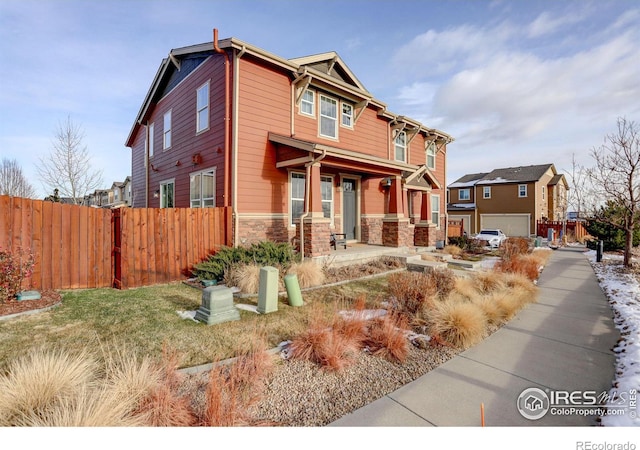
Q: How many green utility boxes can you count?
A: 3